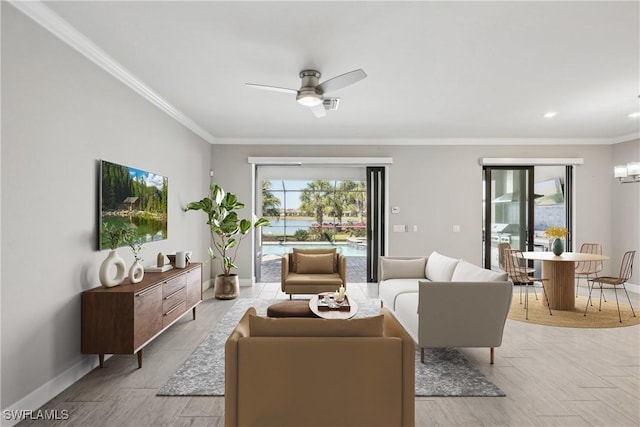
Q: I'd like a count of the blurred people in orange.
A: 0